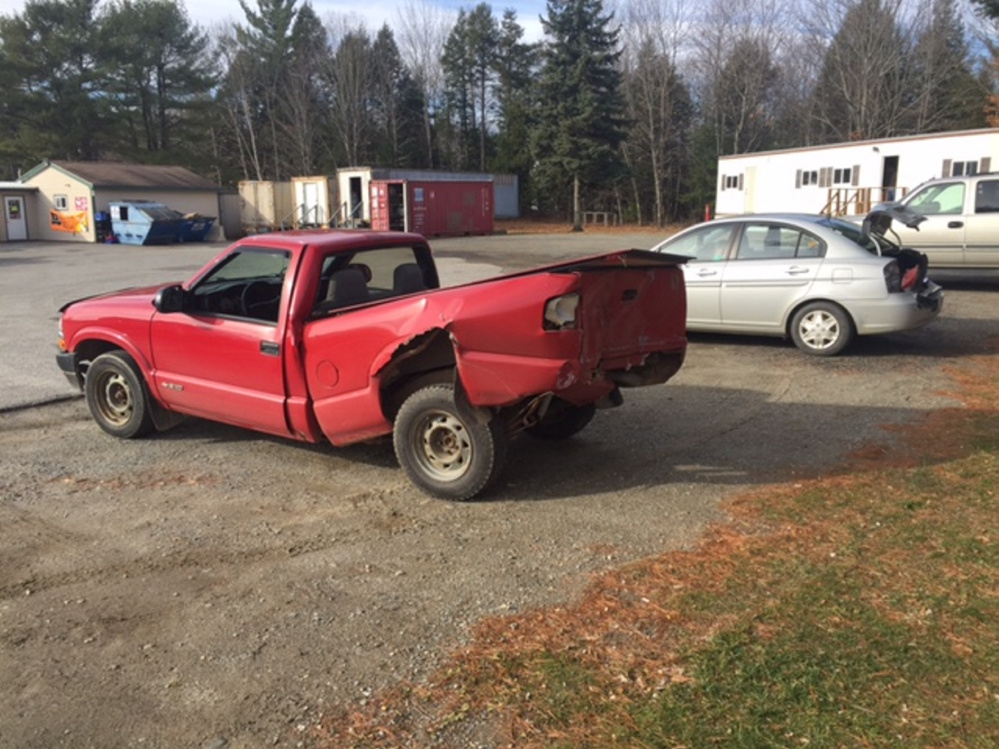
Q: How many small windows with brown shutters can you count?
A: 4